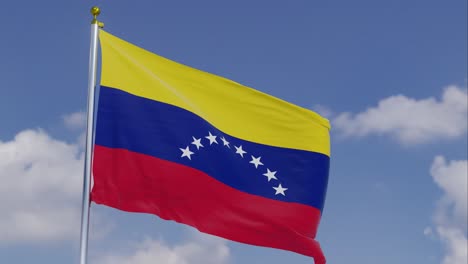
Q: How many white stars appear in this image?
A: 8